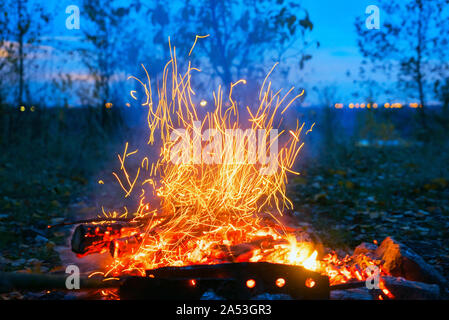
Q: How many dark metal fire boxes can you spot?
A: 1